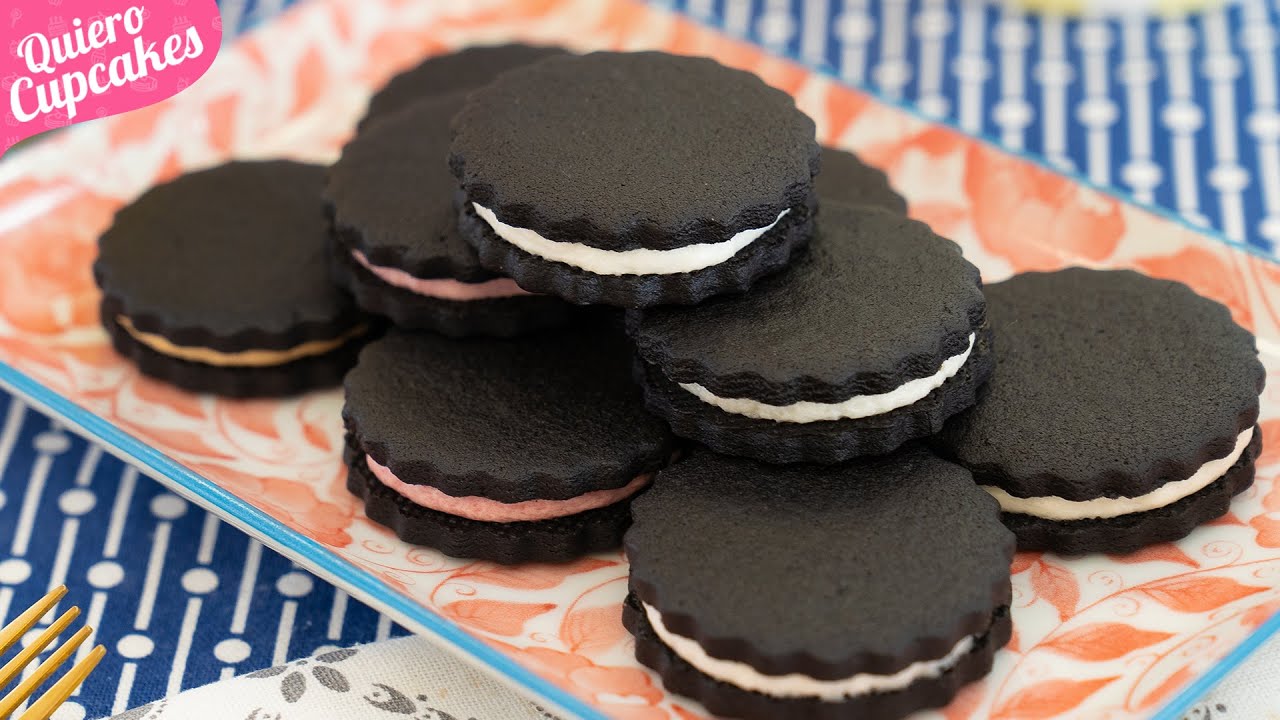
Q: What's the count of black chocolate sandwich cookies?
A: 9